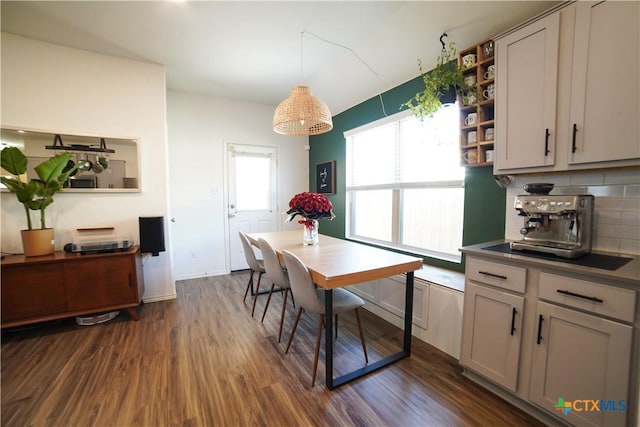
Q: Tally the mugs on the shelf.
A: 11